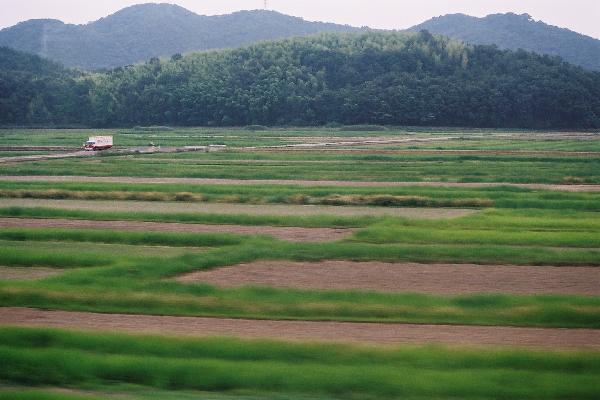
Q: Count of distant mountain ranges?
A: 2